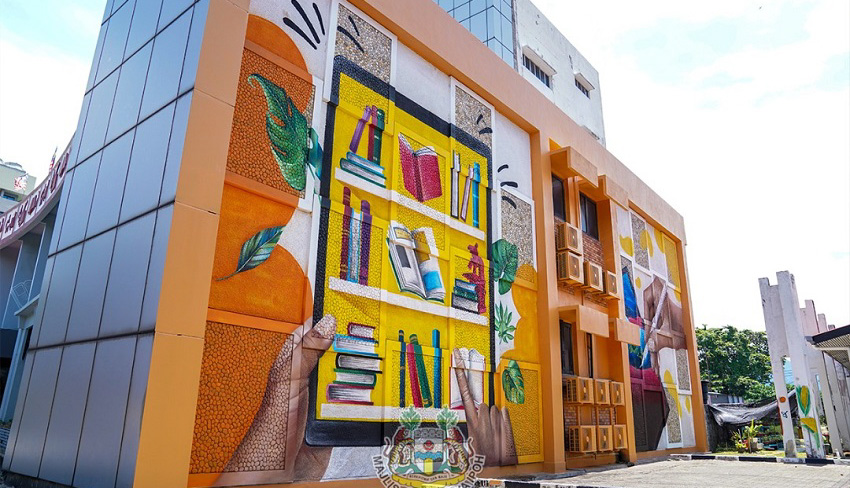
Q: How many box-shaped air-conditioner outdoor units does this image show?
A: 10